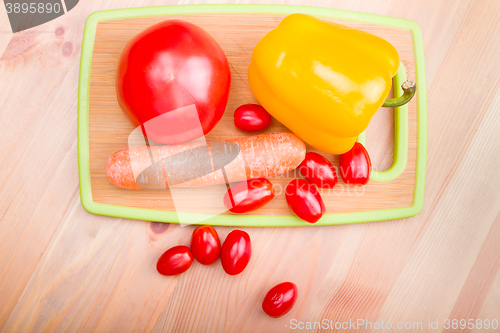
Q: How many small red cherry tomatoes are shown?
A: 9